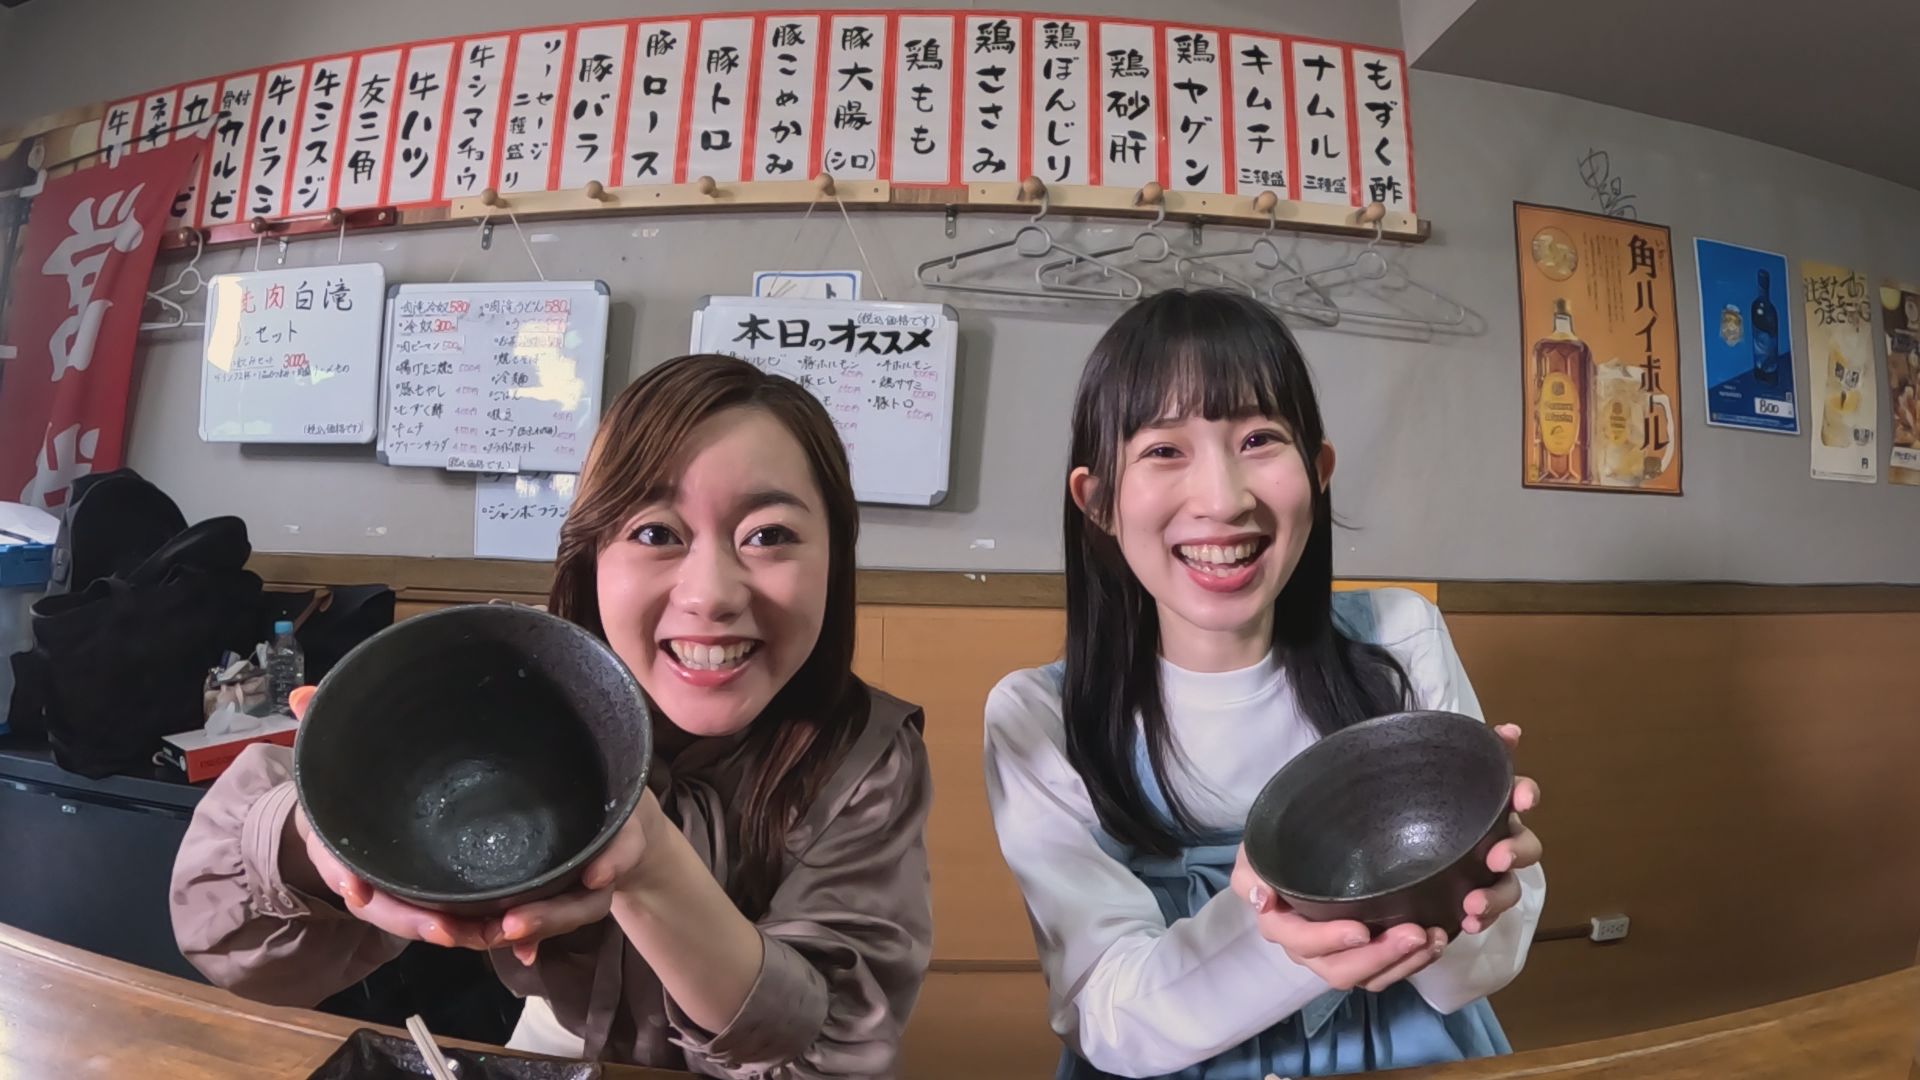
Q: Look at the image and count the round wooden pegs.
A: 11